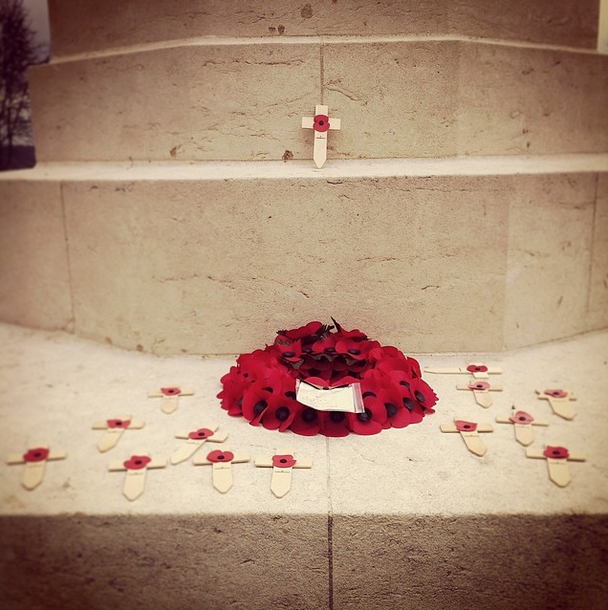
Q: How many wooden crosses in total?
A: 14